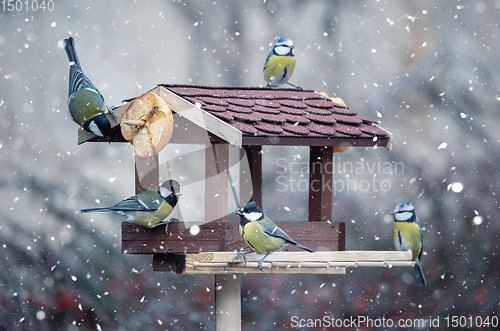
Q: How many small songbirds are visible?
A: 5